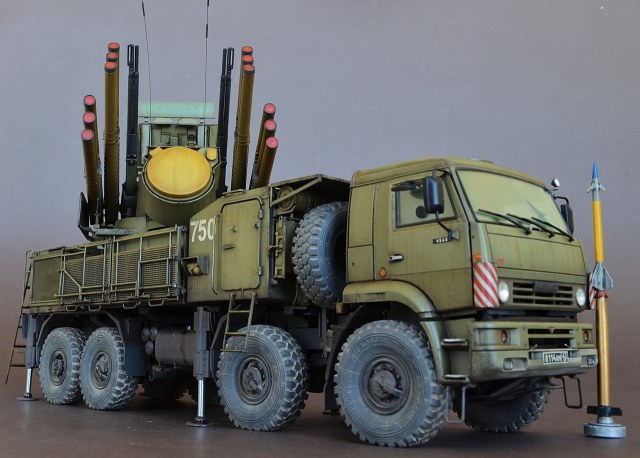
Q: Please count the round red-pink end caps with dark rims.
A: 12